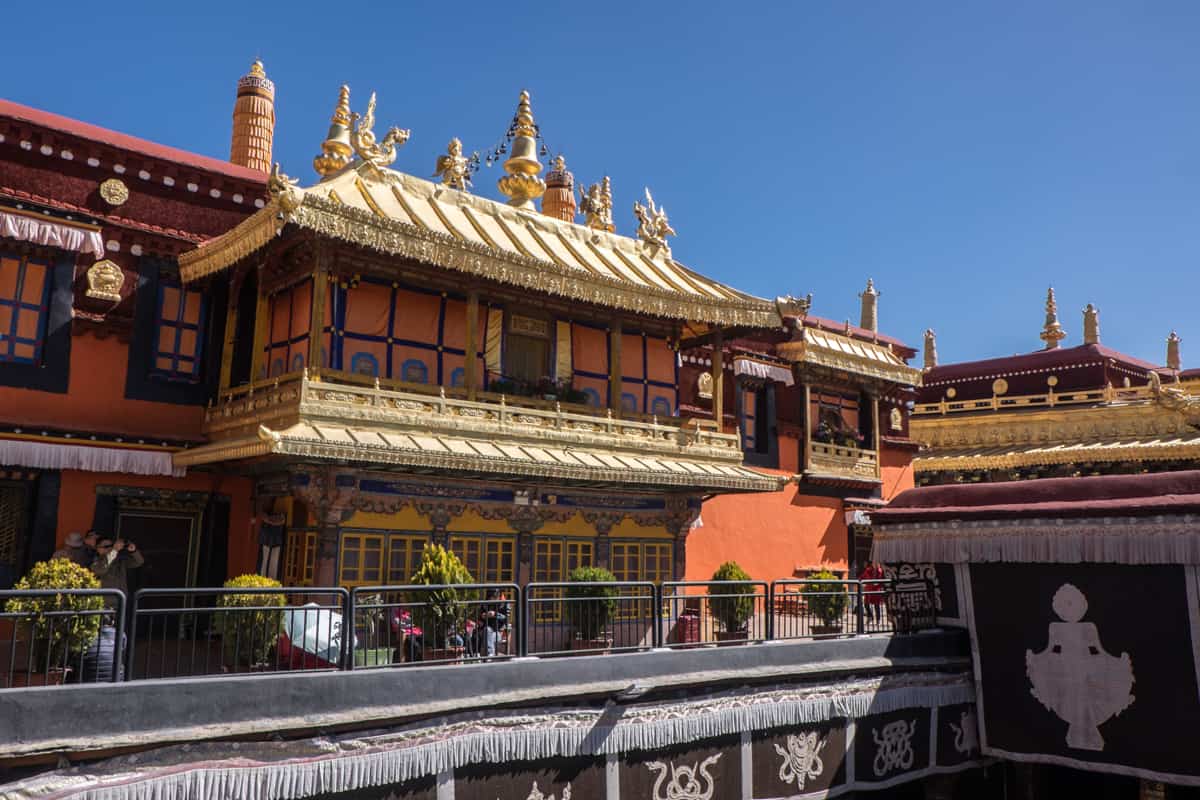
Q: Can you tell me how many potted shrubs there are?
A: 6